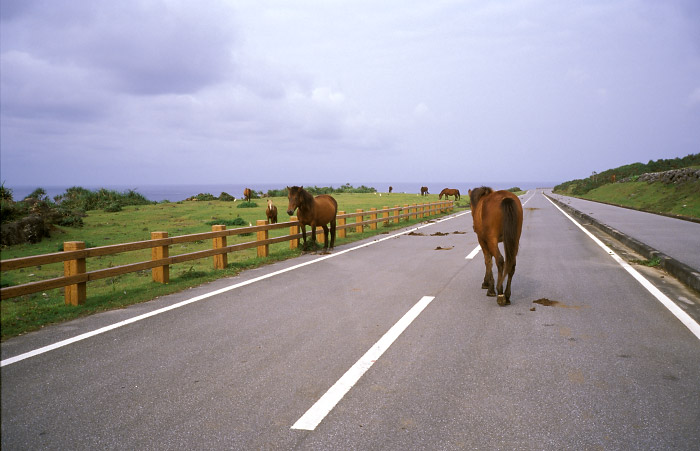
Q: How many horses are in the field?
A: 5